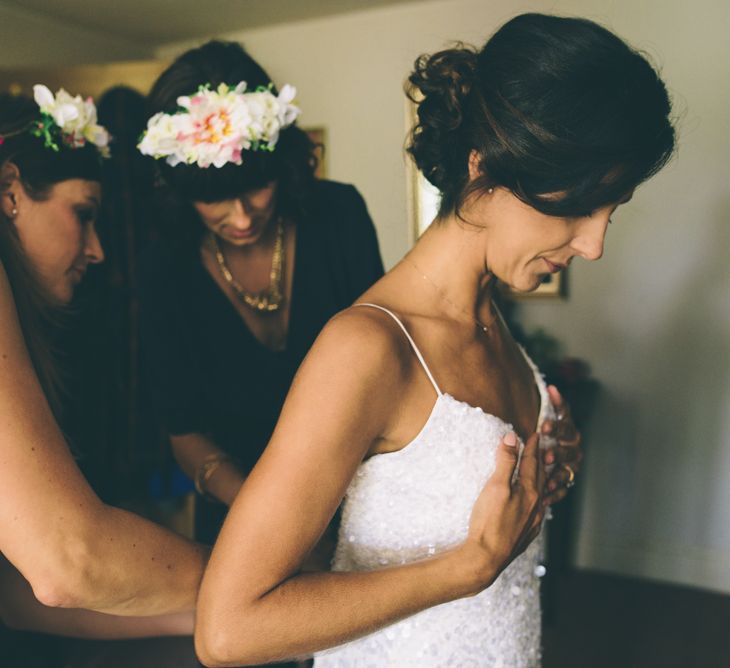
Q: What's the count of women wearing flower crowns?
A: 2